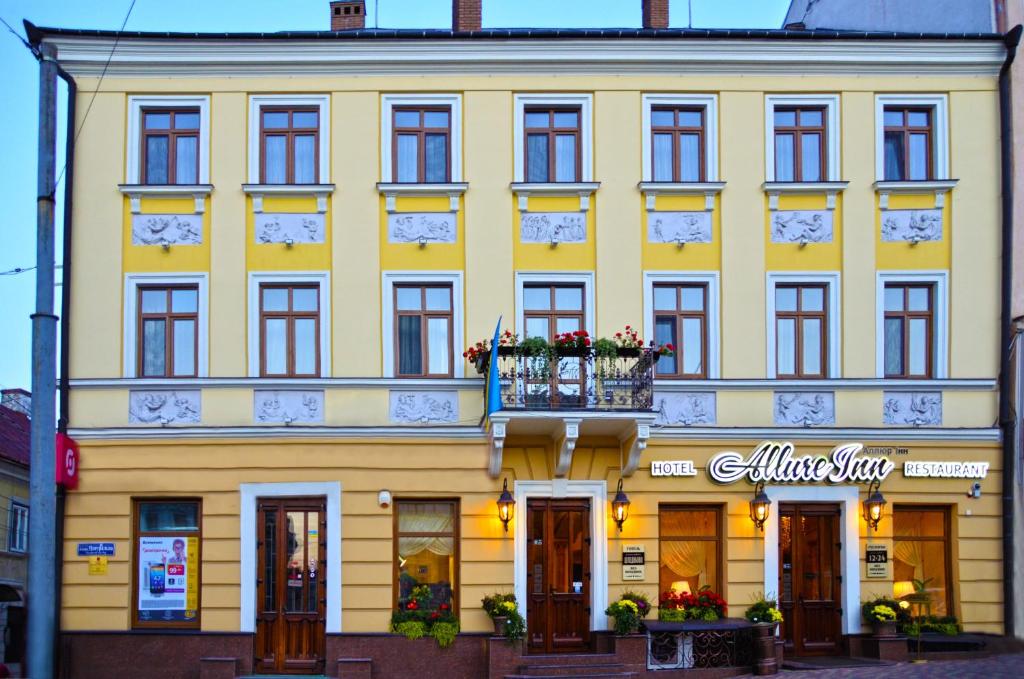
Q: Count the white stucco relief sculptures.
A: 13